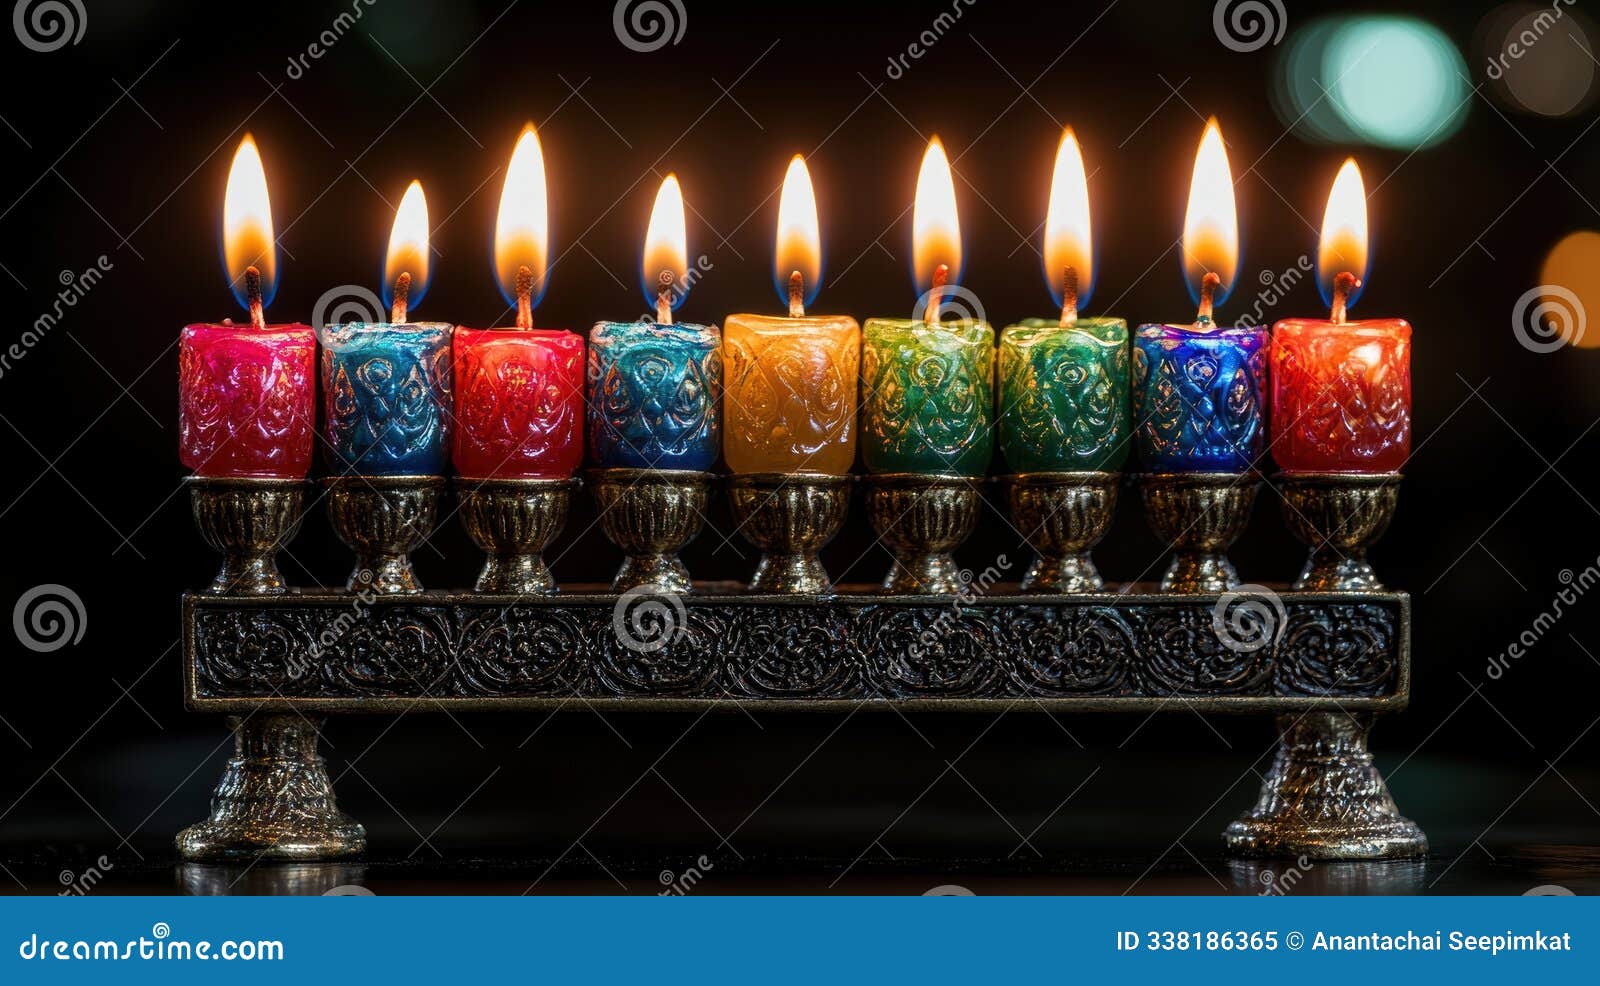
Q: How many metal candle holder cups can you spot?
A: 9